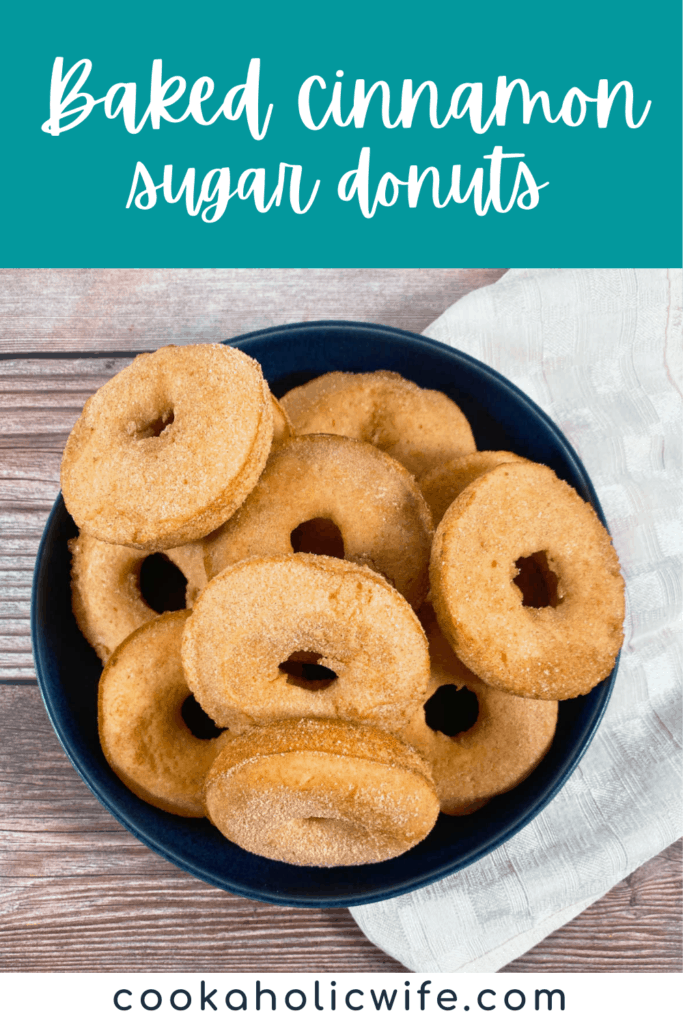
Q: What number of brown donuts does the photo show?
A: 11